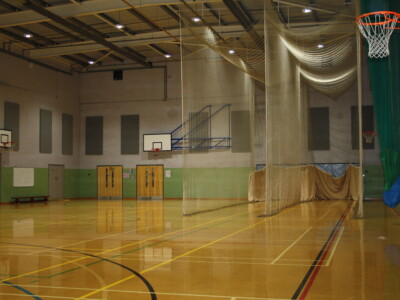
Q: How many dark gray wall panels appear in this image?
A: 9